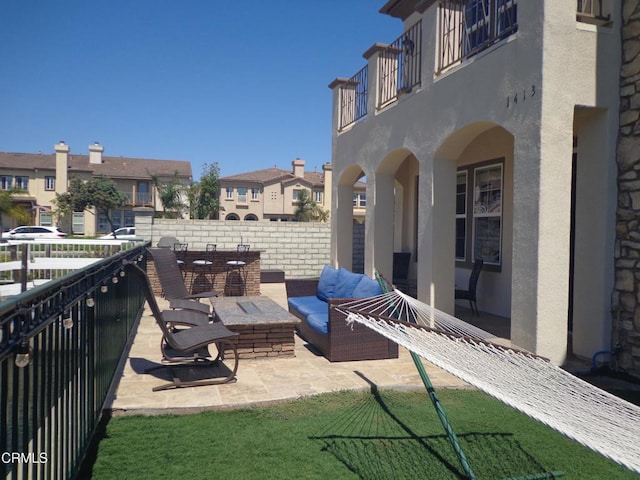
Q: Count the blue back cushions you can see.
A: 3